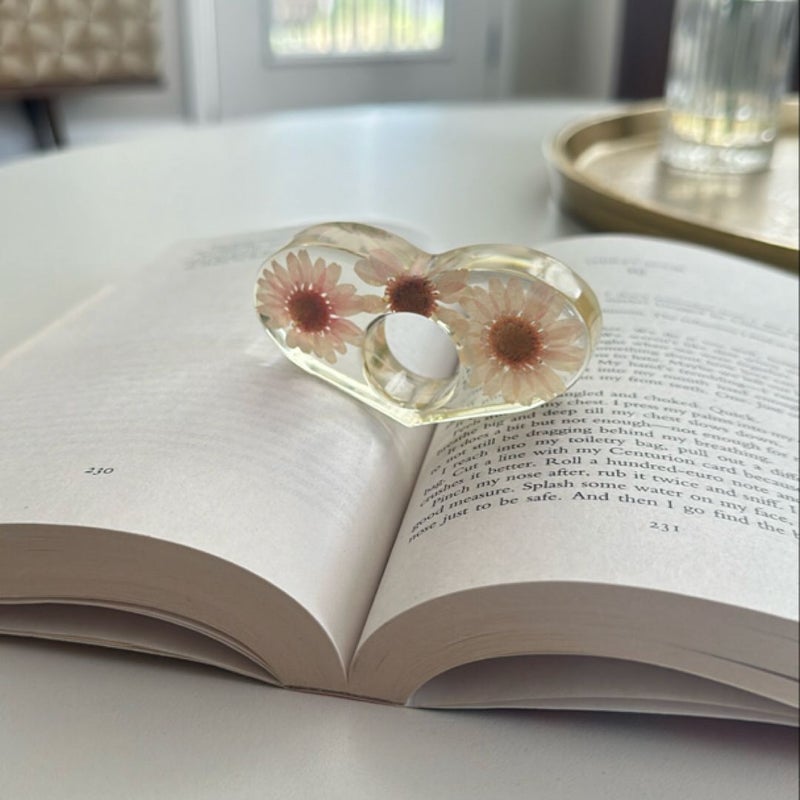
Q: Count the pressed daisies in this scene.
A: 3